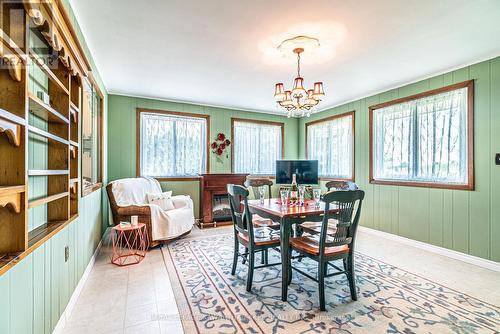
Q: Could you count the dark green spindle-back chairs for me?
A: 4